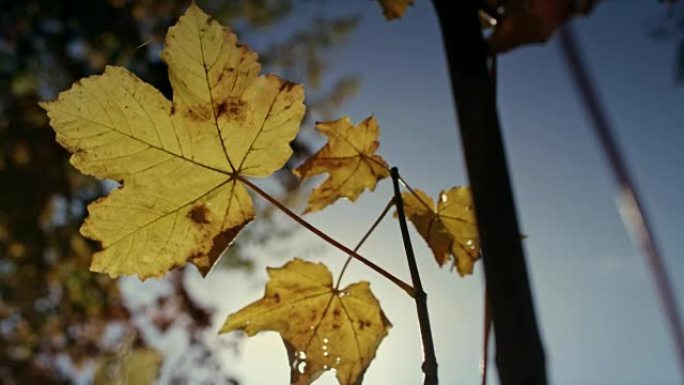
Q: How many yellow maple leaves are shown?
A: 4